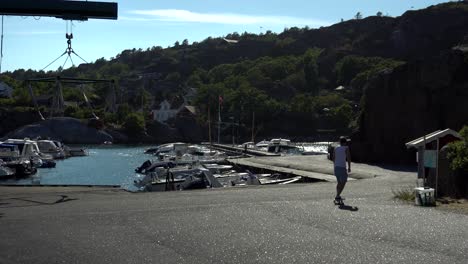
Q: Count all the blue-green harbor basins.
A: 1